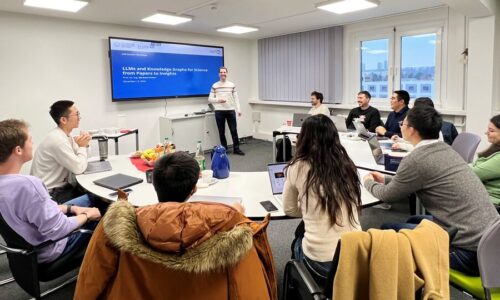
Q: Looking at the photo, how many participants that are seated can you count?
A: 10